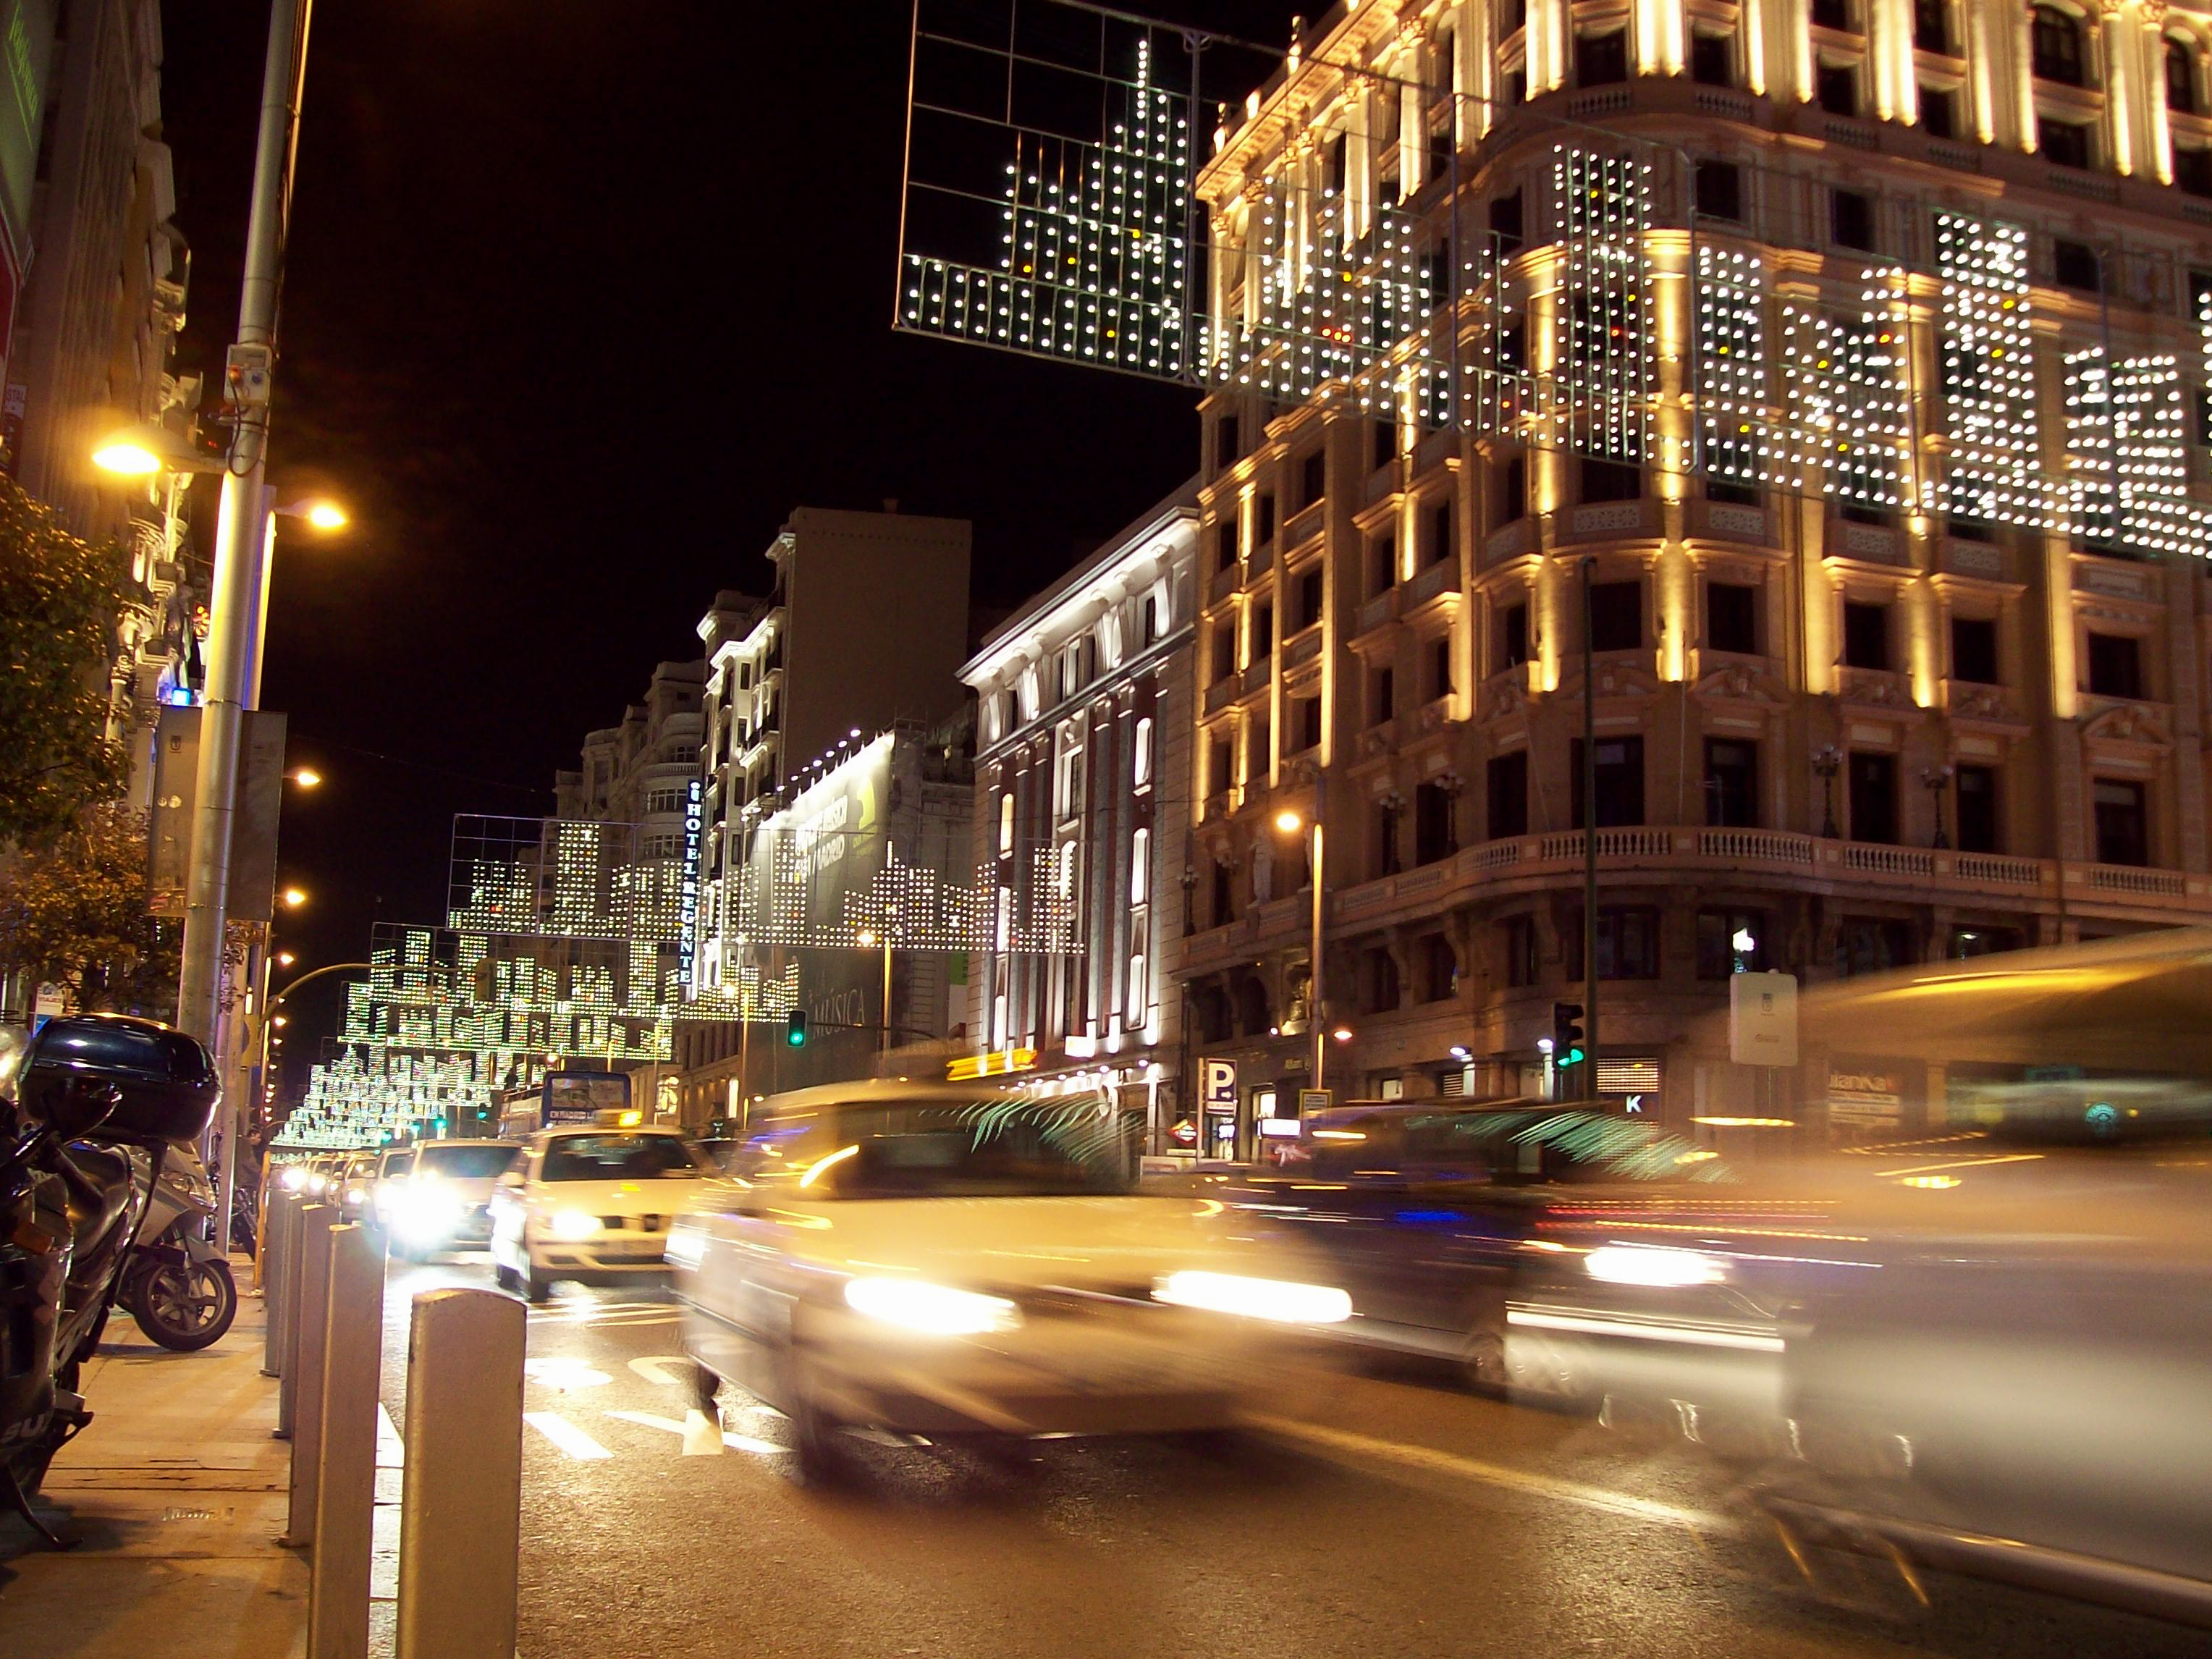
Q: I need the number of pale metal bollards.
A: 5